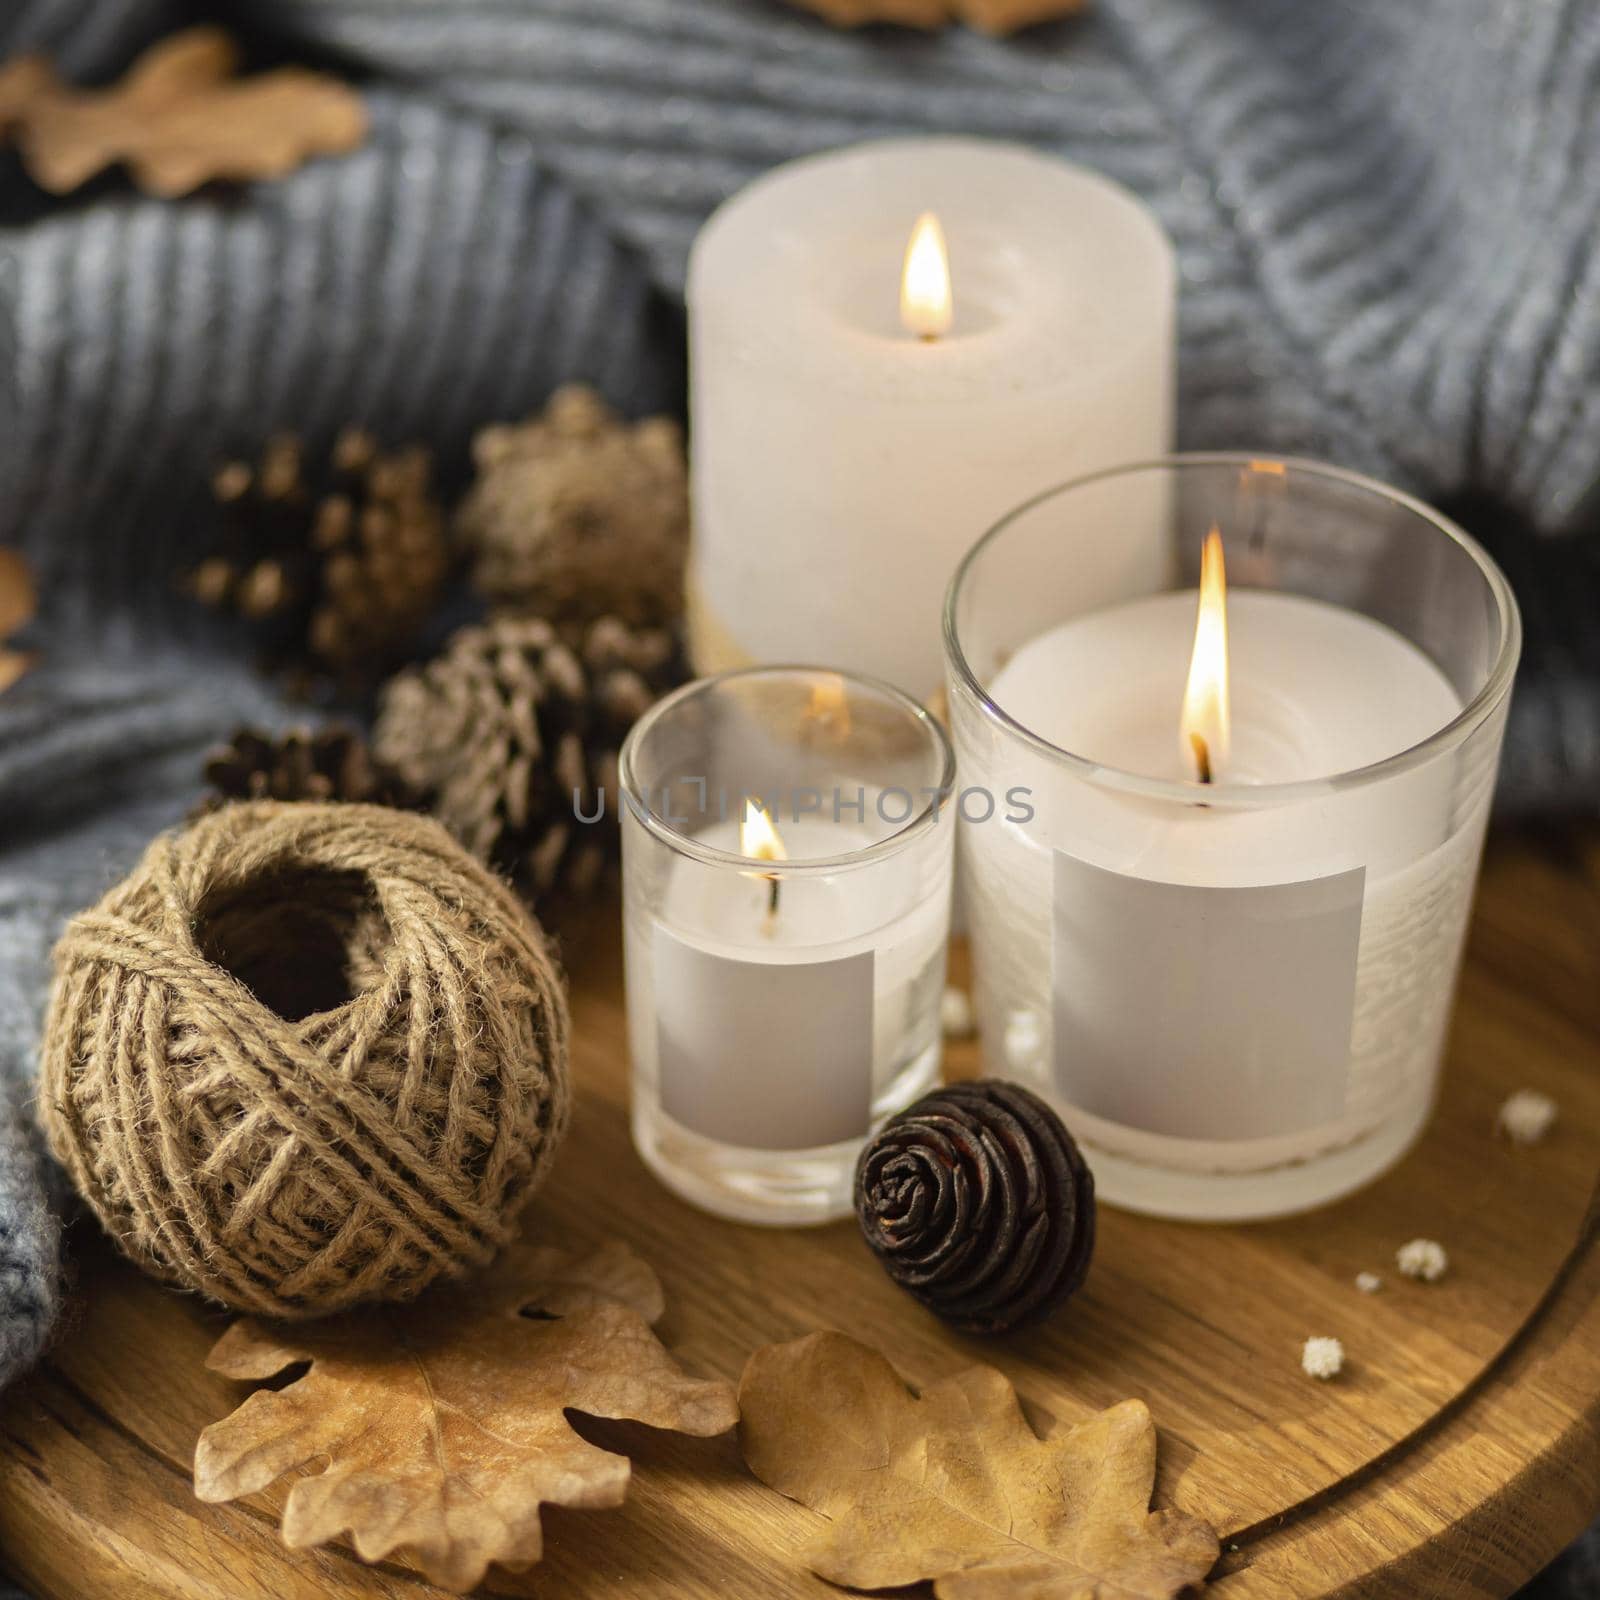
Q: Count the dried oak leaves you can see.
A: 5